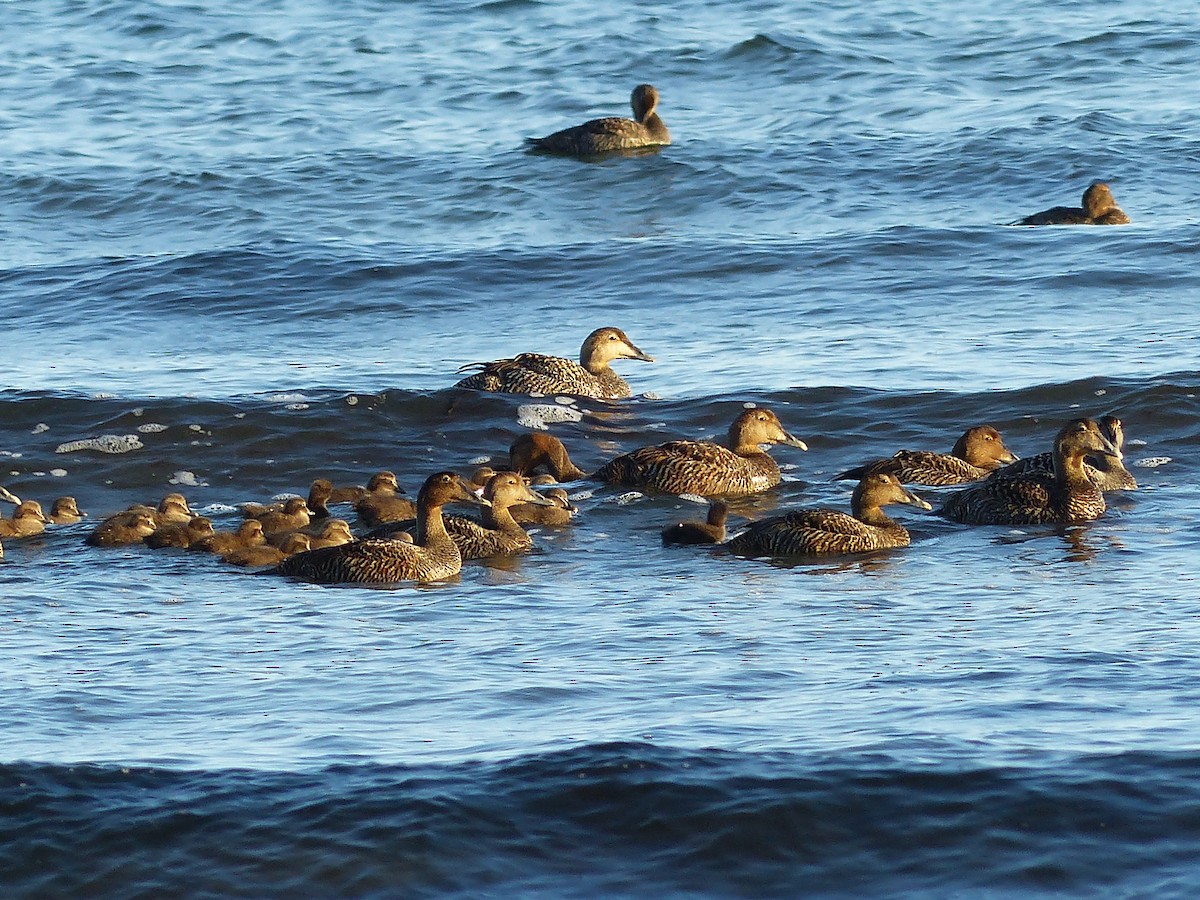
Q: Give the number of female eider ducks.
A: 11